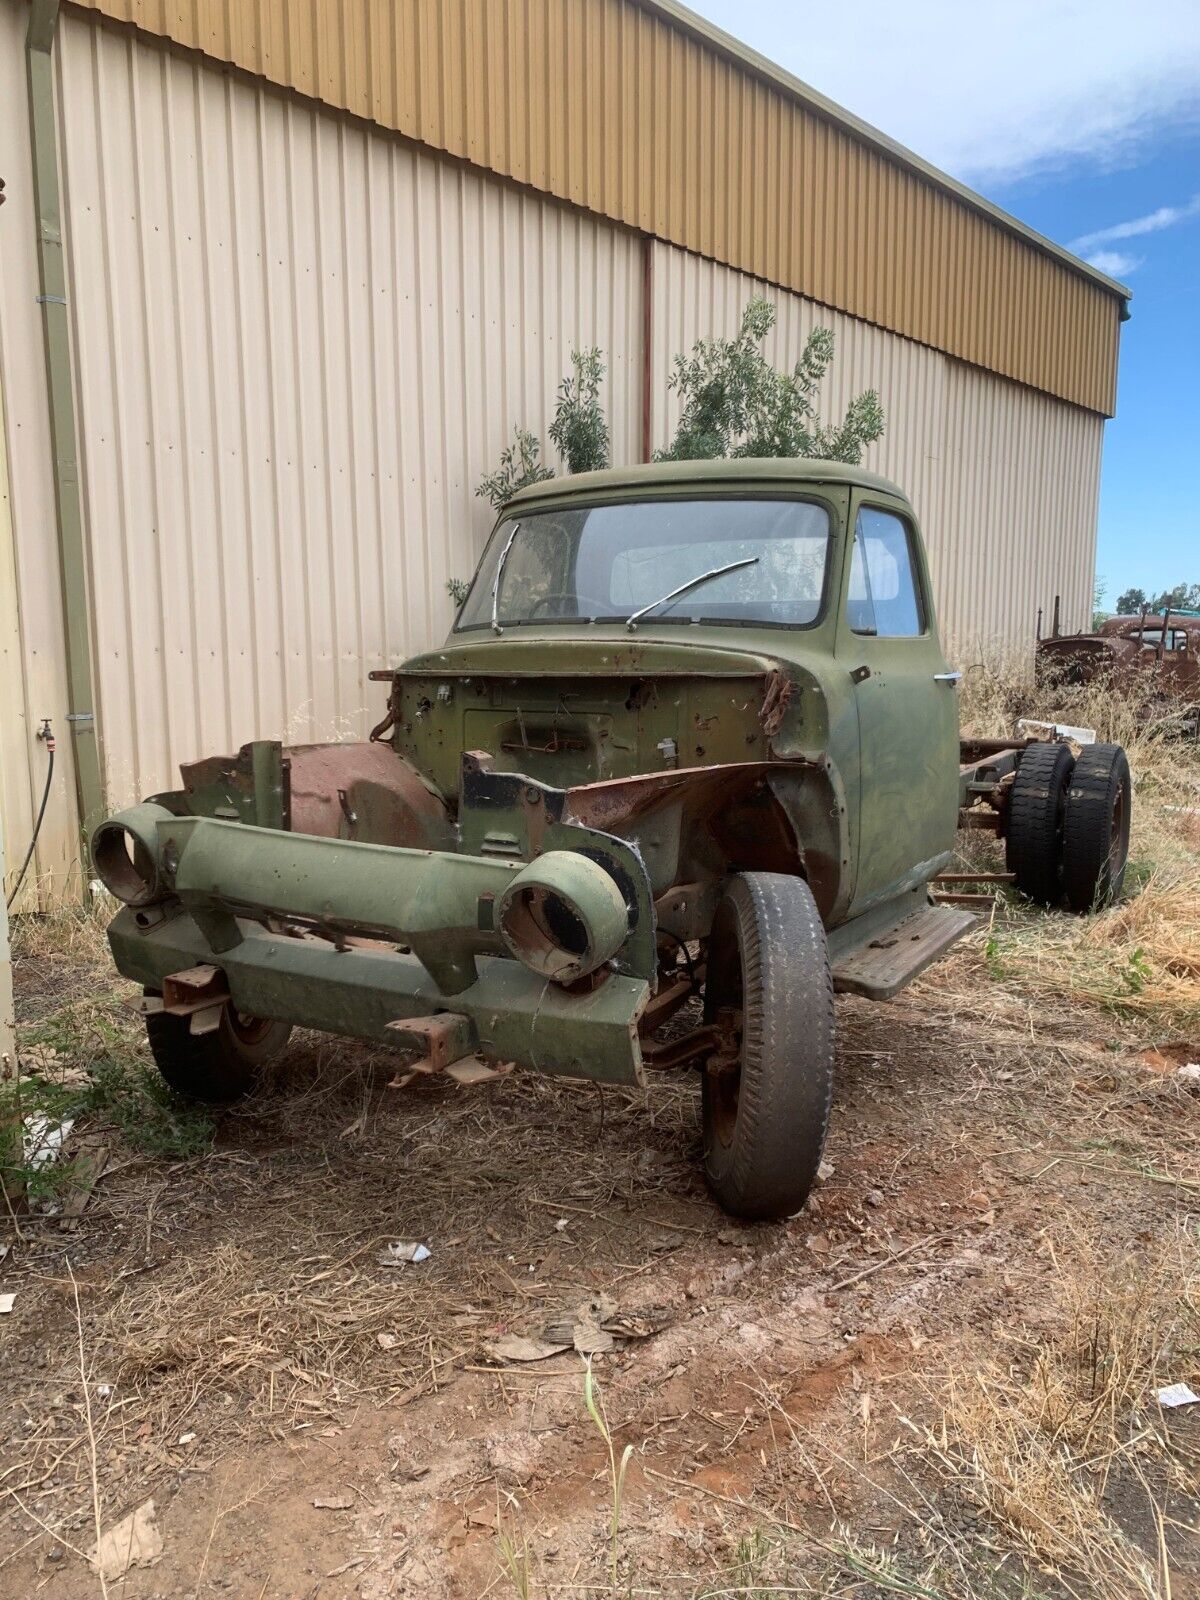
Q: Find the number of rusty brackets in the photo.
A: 2